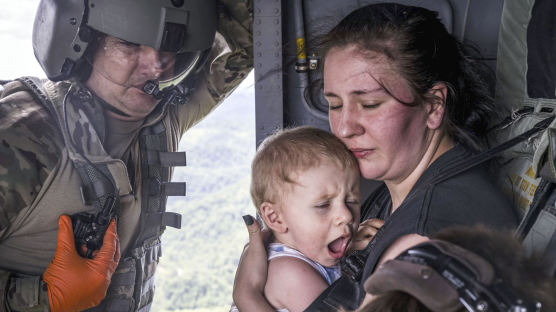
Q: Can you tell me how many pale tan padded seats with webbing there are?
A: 1